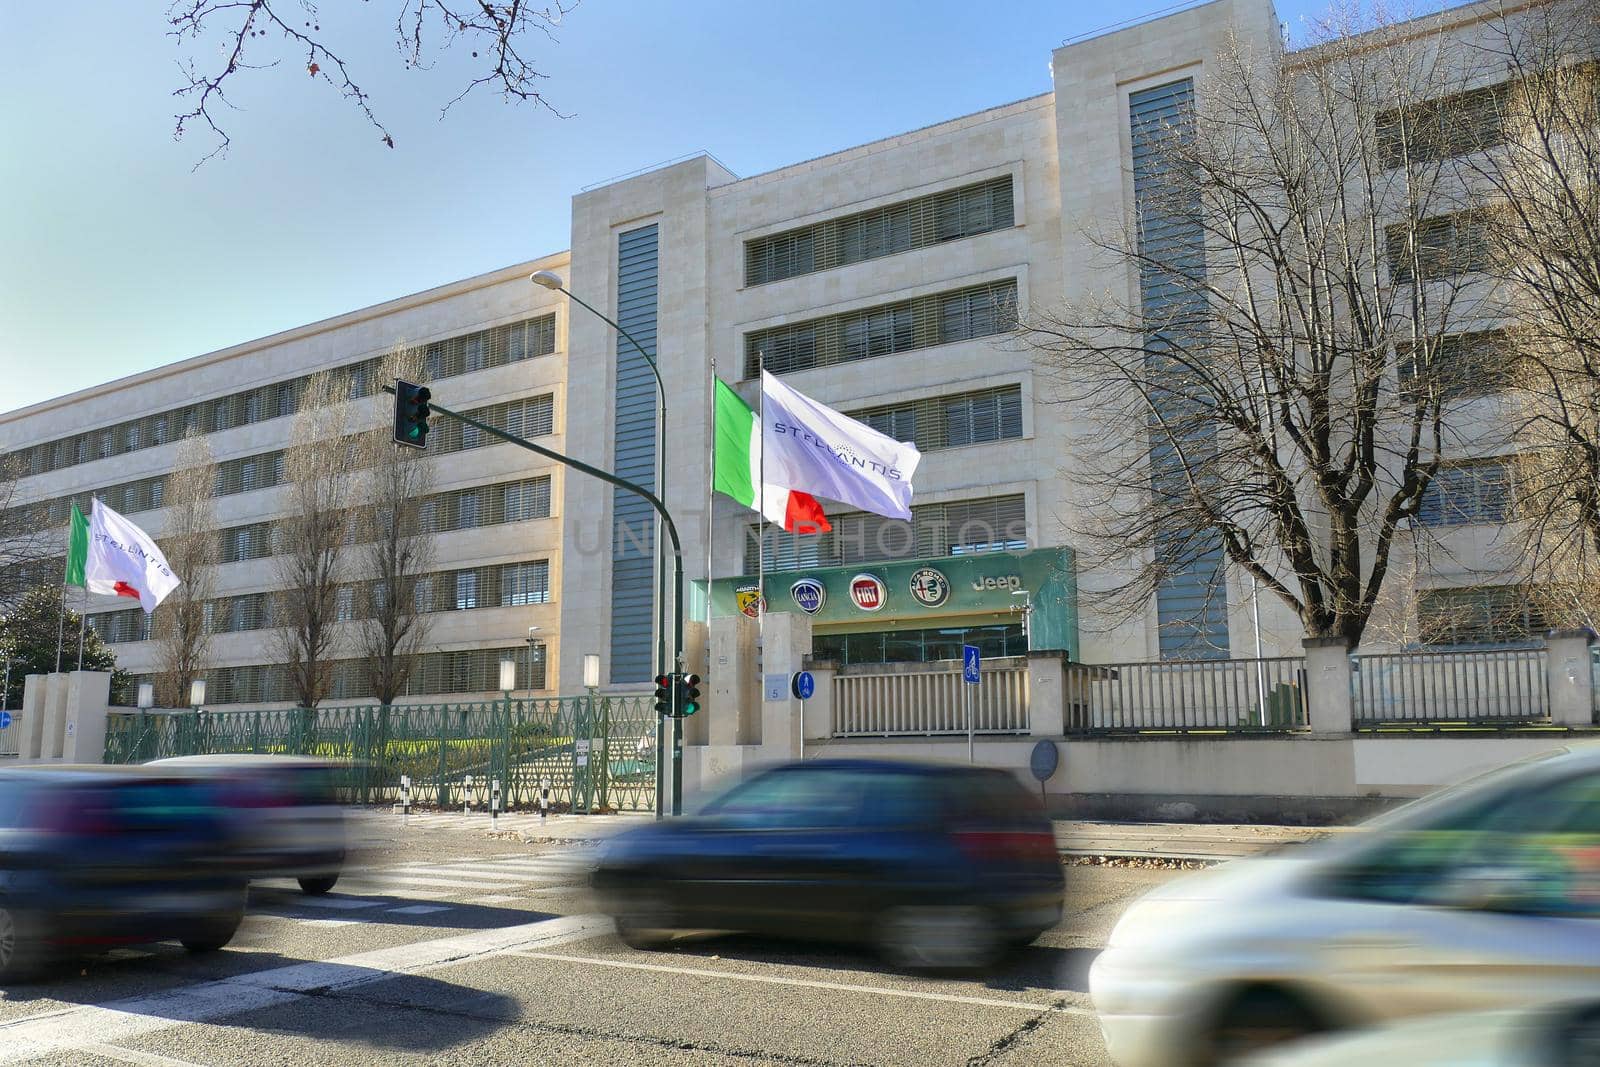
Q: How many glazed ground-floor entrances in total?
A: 1